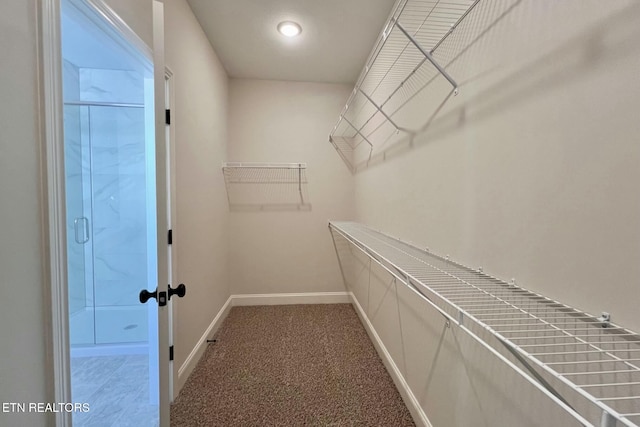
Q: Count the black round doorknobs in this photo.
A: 2